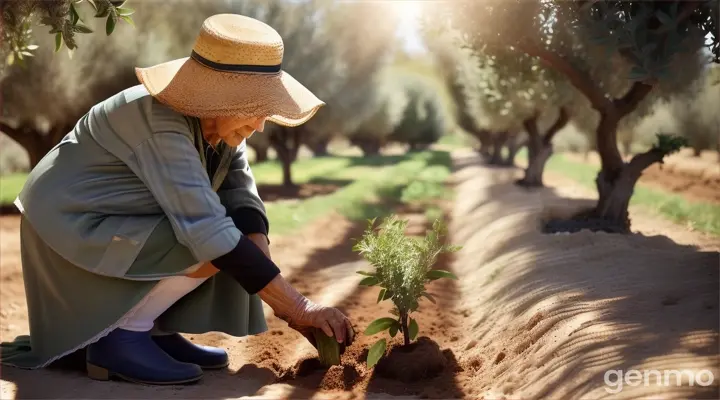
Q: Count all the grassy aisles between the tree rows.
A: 2